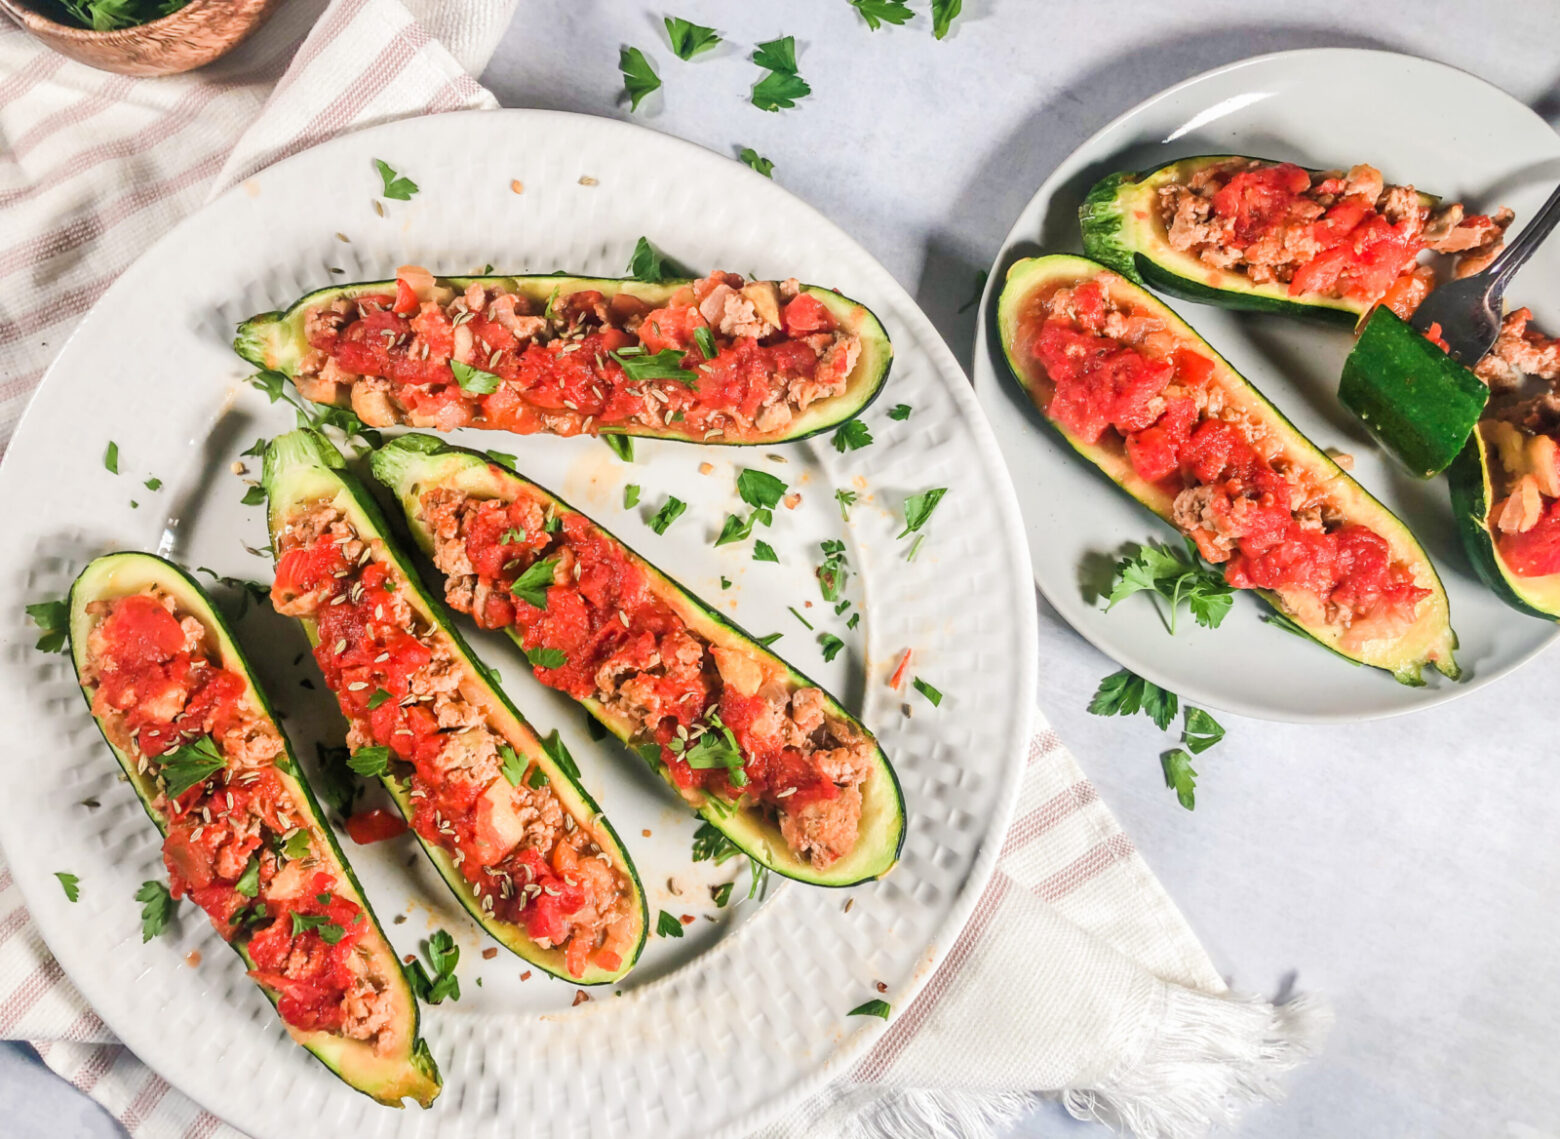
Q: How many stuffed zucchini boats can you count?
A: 7